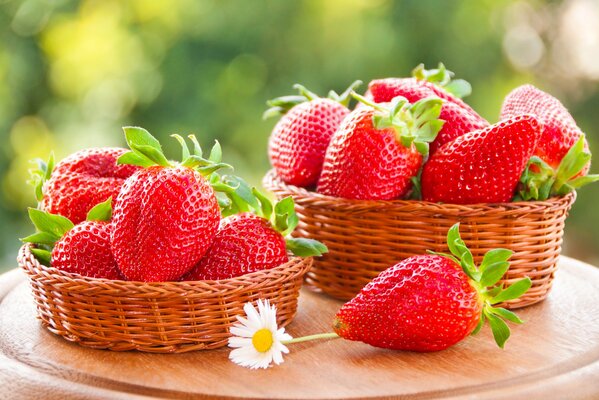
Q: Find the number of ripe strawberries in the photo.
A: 10